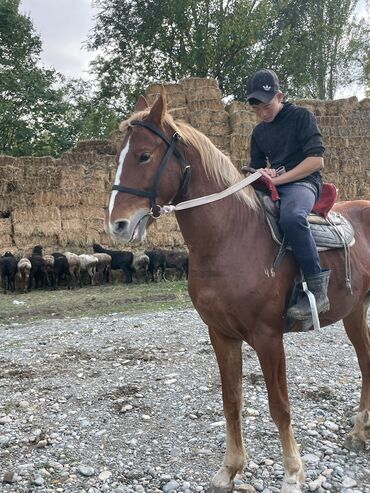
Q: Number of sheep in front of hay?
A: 12